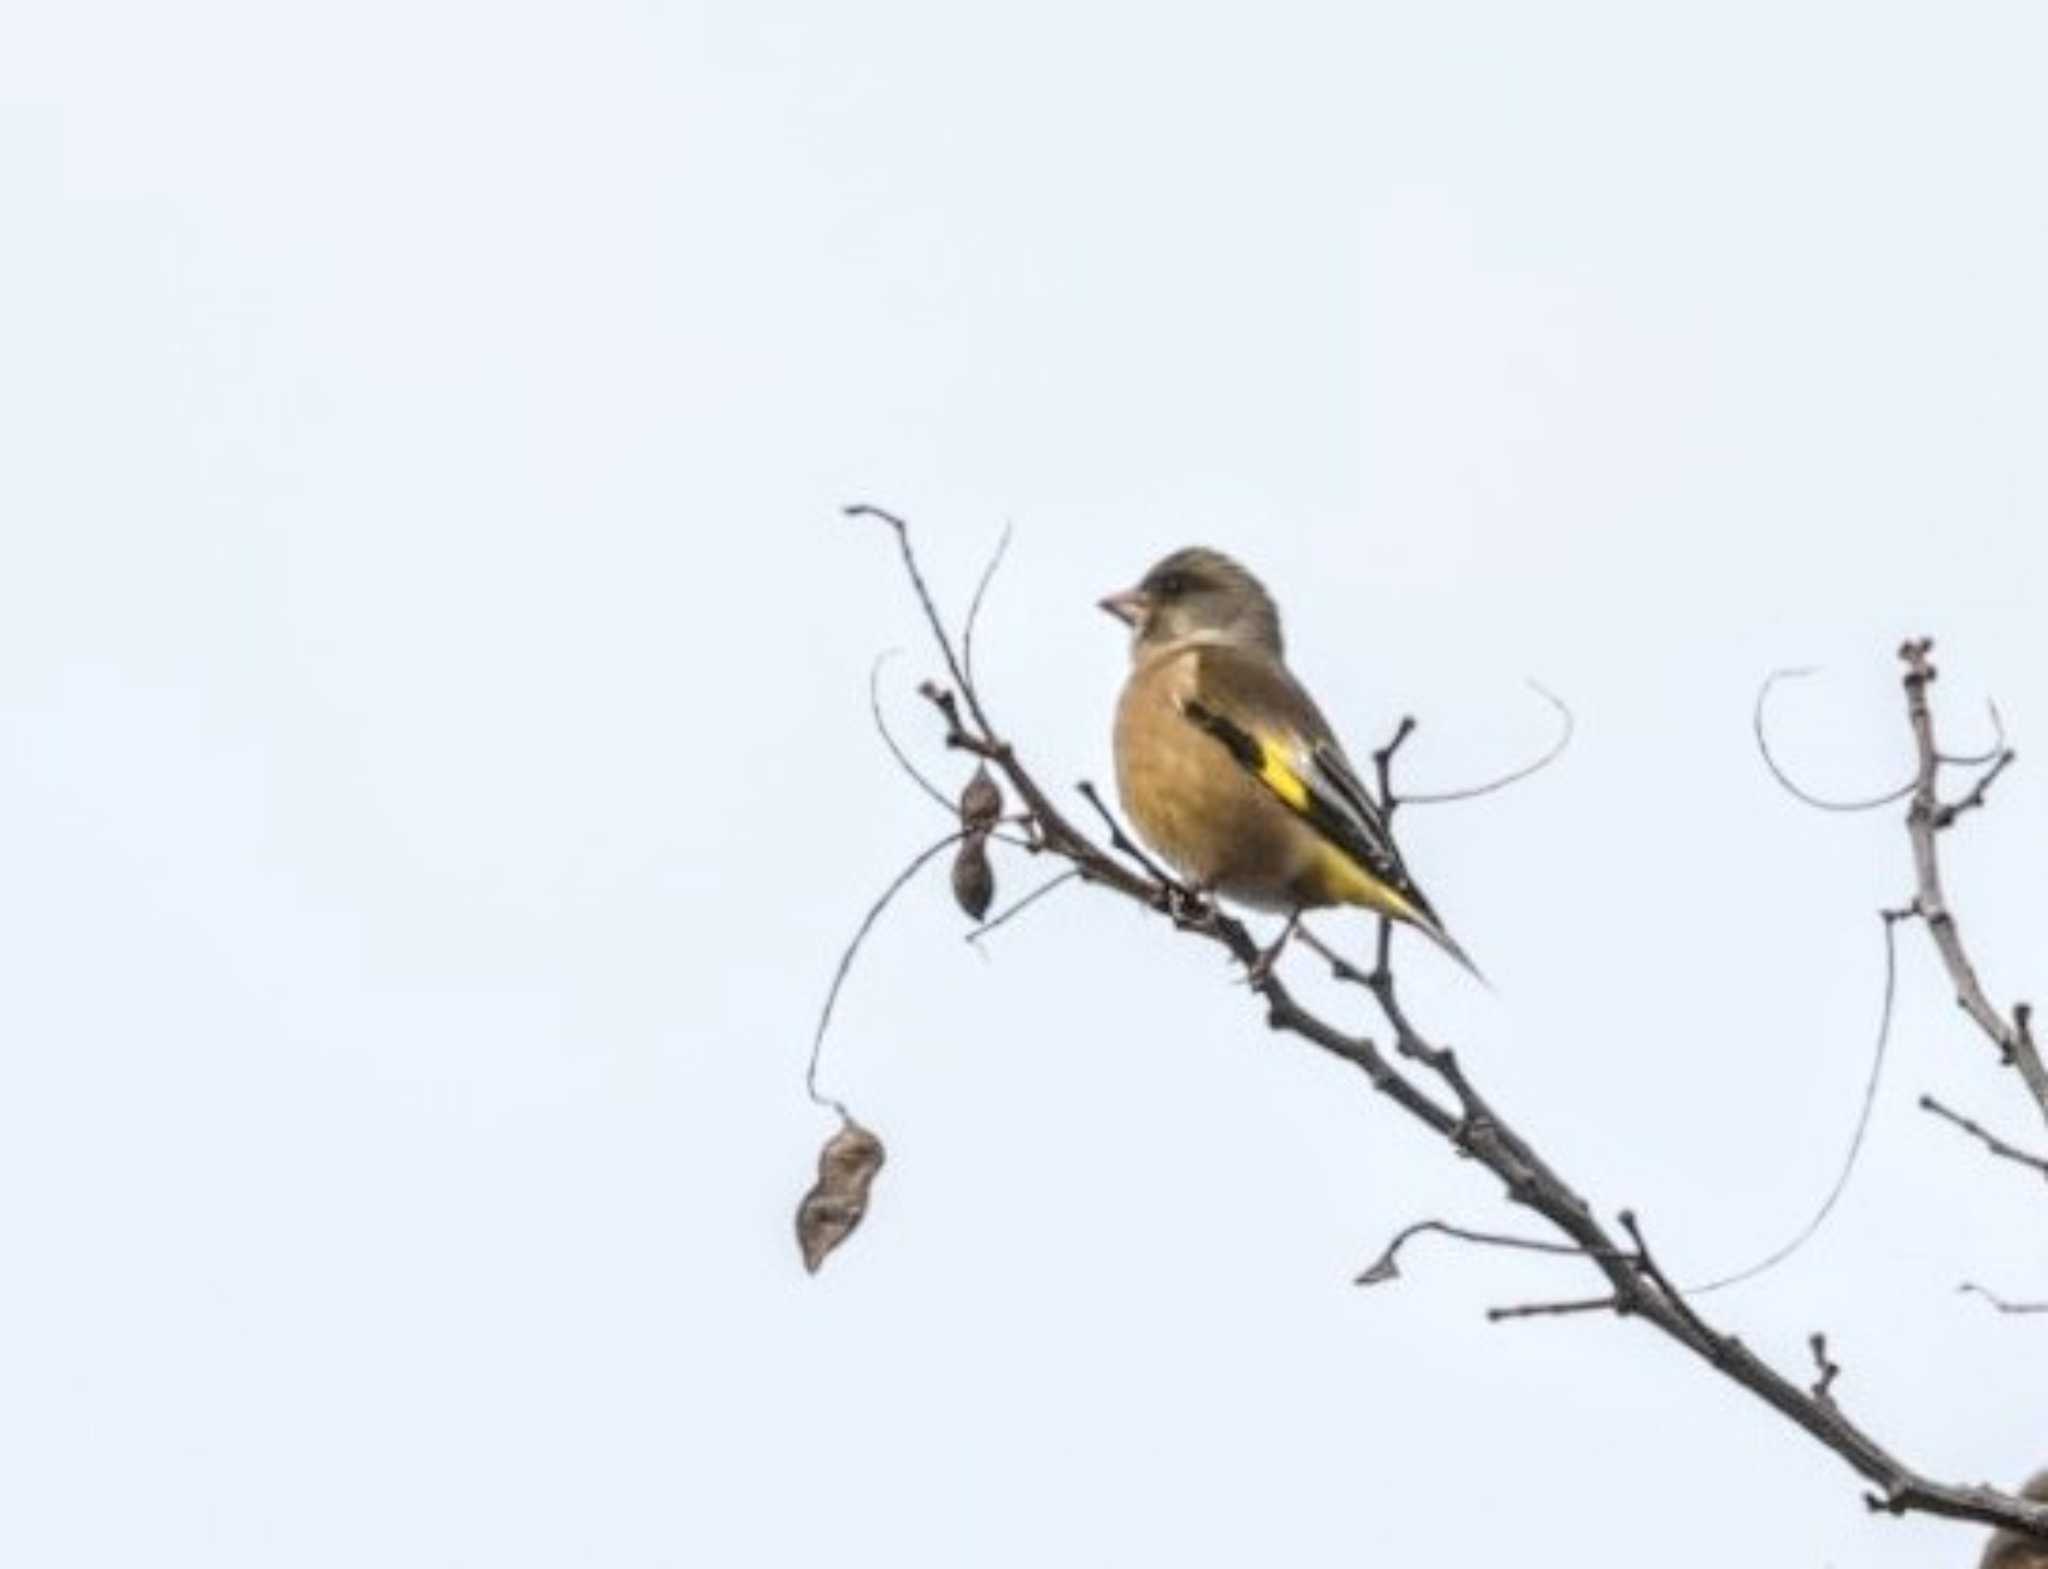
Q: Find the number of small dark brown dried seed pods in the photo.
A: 2